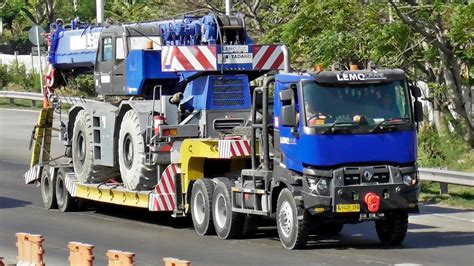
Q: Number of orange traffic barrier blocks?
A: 4